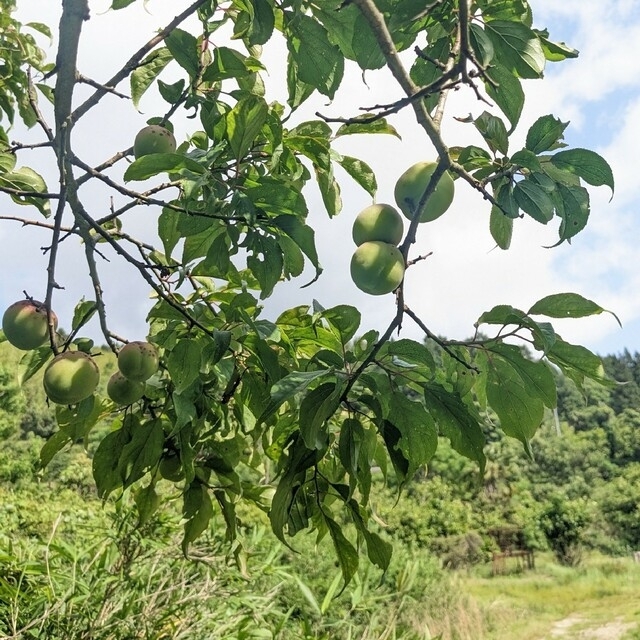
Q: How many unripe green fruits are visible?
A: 9